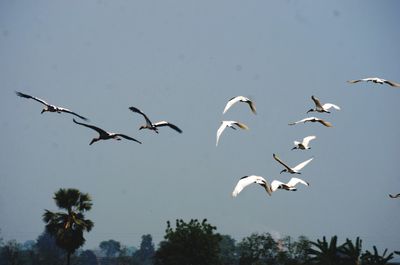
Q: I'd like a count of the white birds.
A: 9